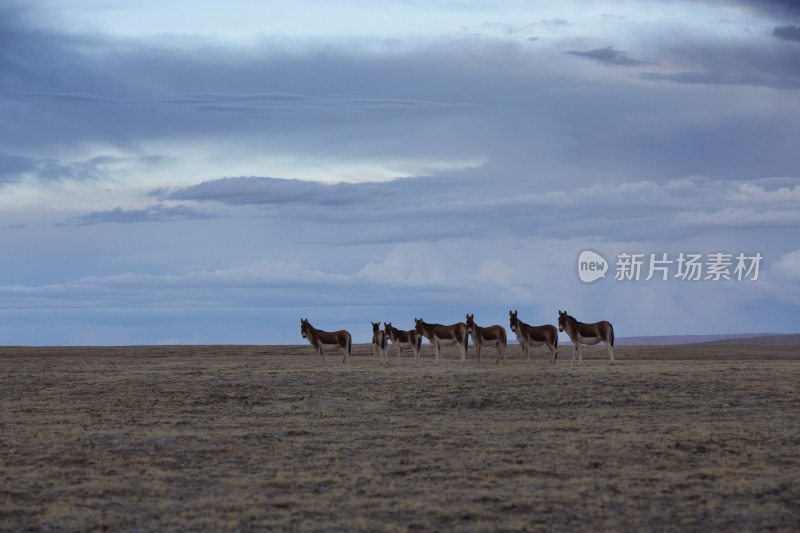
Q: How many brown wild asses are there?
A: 7